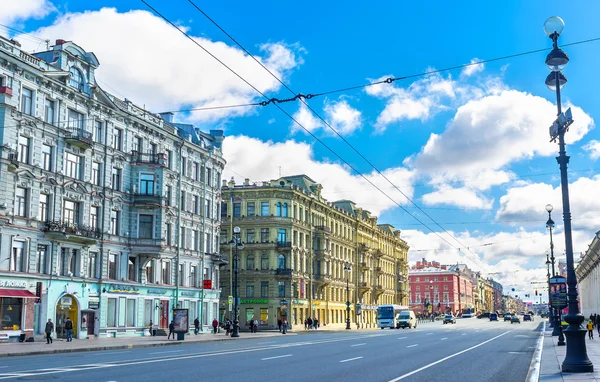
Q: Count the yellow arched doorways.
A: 1